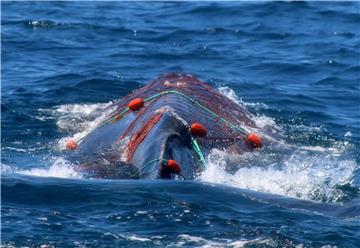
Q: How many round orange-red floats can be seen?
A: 5